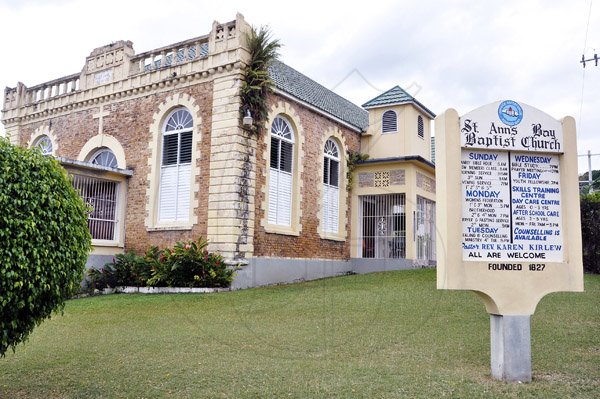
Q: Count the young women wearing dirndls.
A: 0